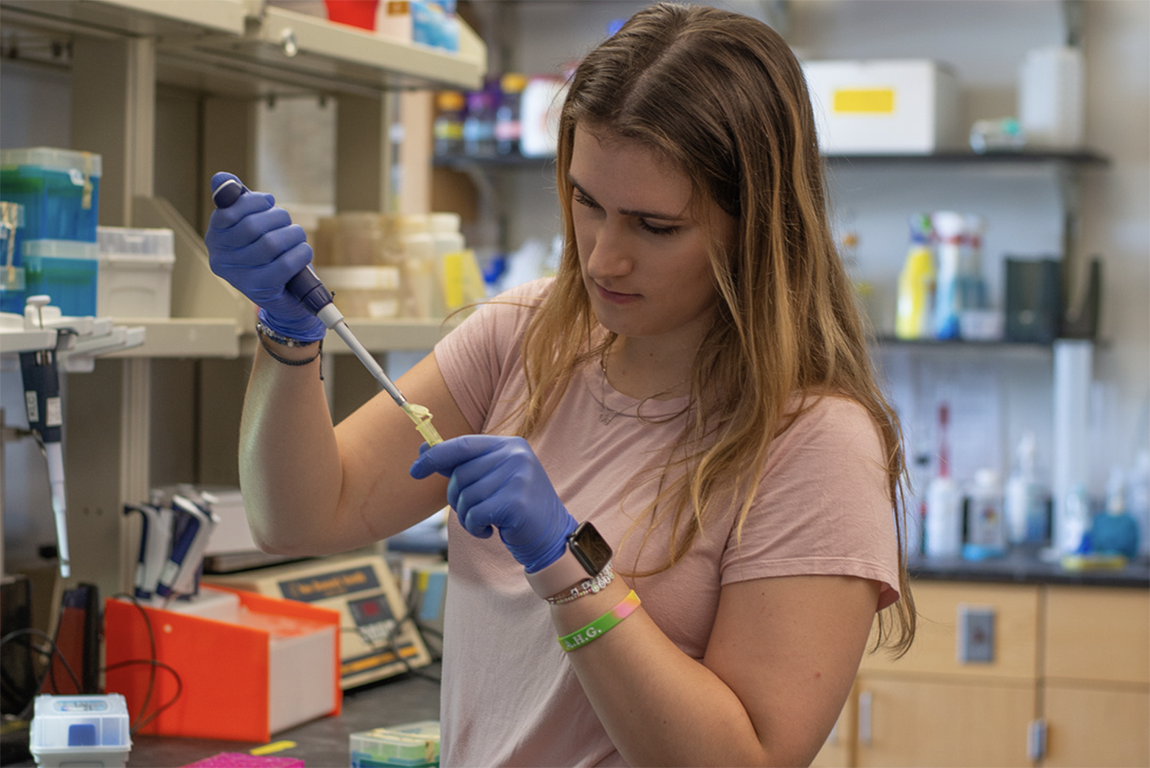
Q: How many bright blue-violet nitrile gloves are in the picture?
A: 2